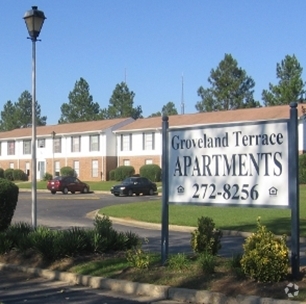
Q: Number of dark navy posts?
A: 2